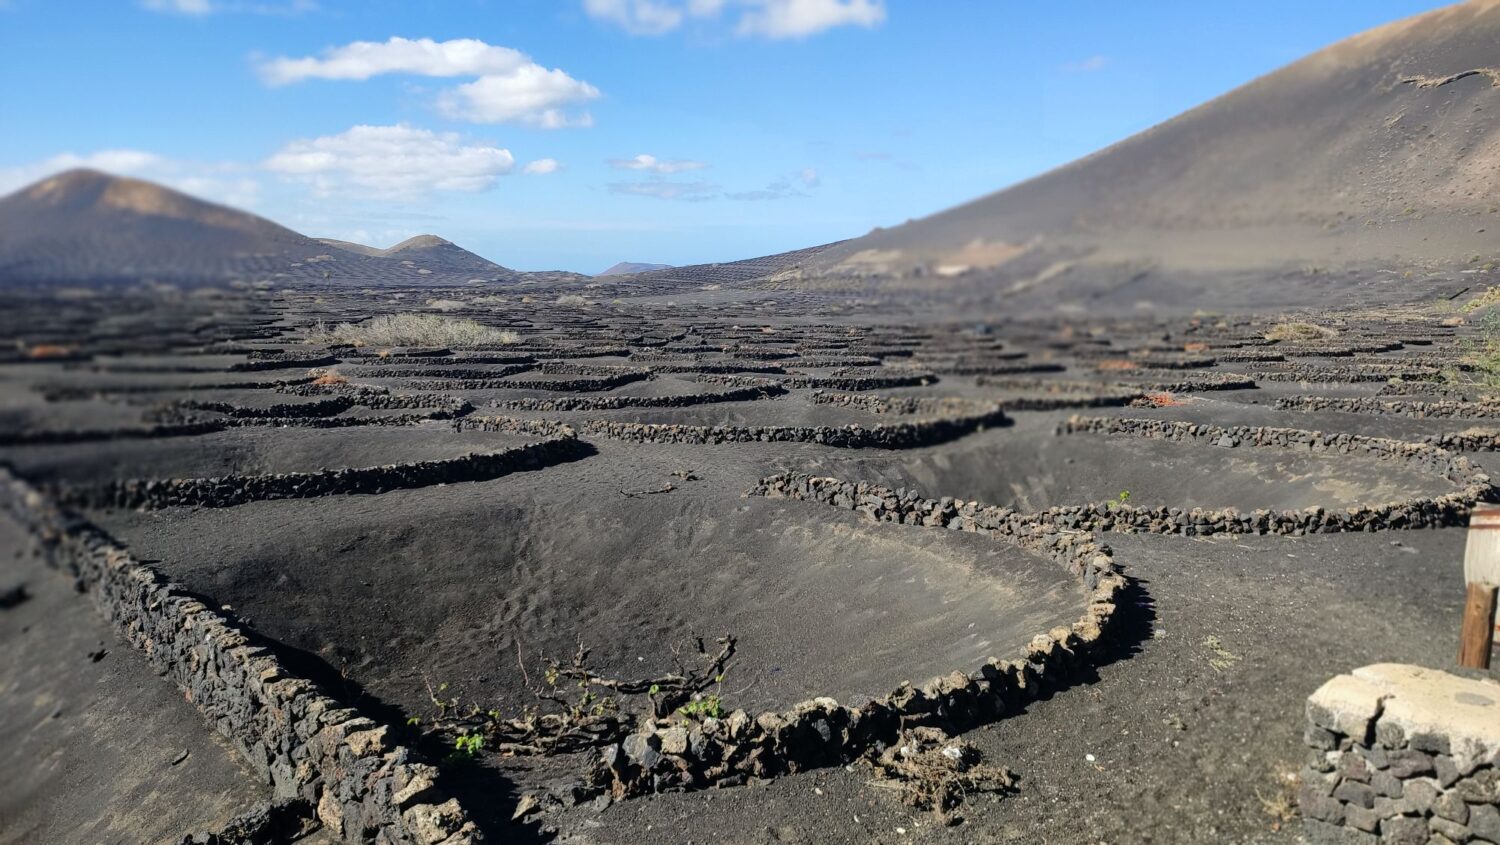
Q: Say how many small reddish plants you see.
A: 5